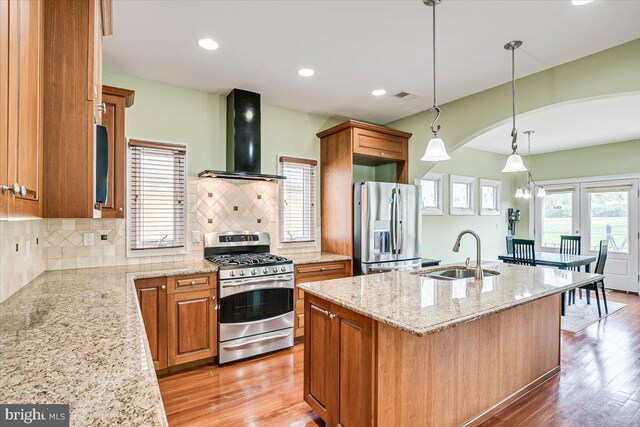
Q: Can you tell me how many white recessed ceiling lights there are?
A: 4